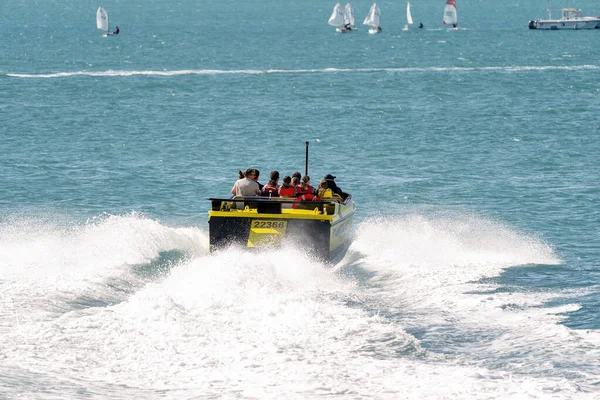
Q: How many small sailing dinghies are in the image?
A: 6